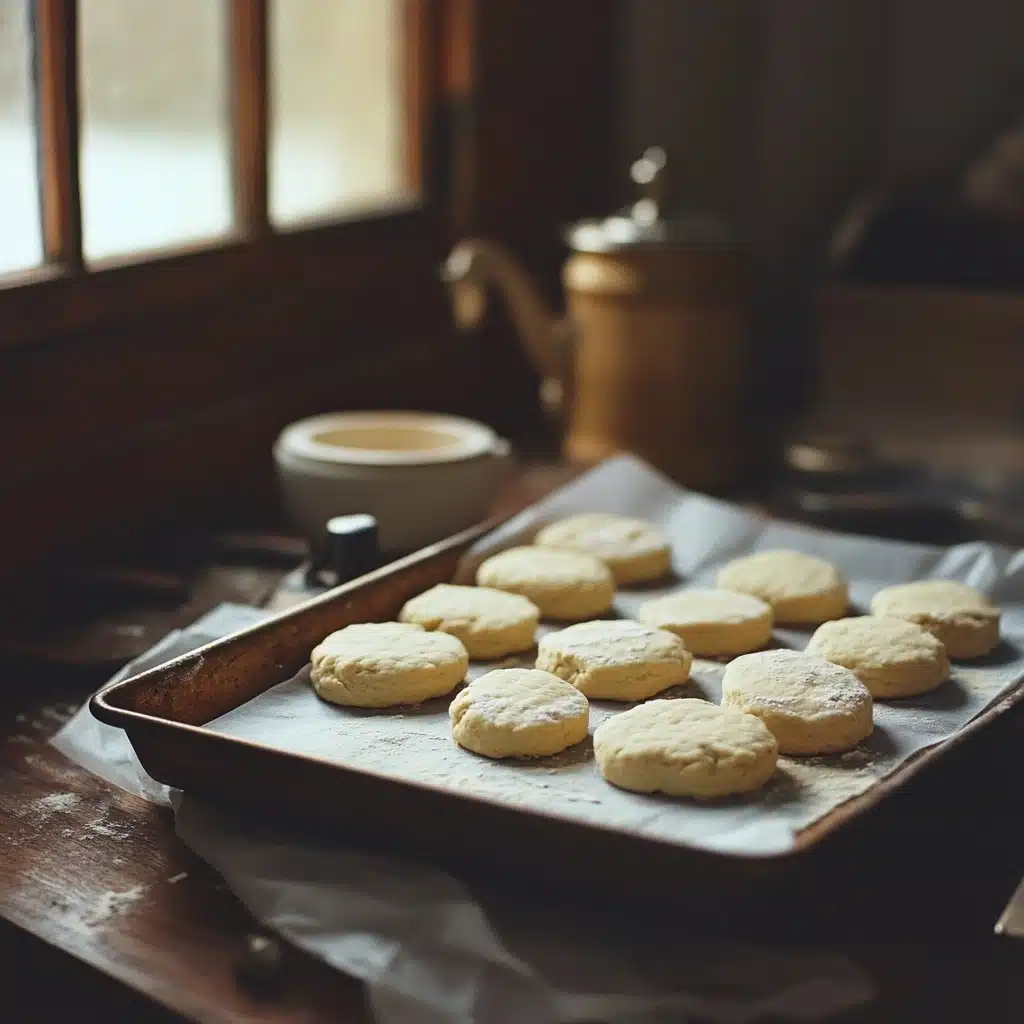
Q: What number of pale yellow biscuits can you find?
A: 12